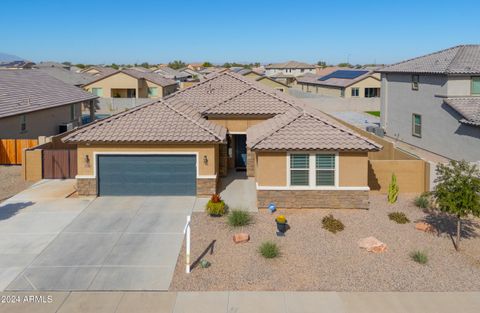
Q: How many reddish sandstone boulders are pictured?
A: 3